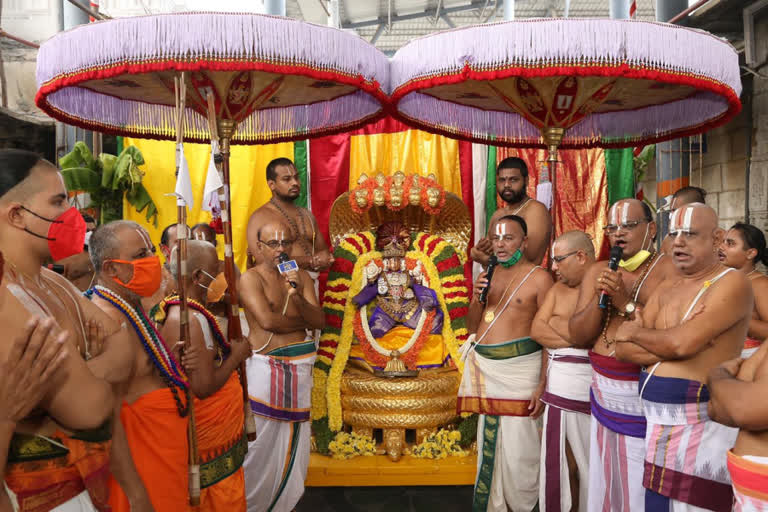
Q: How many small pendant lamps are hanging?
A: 0